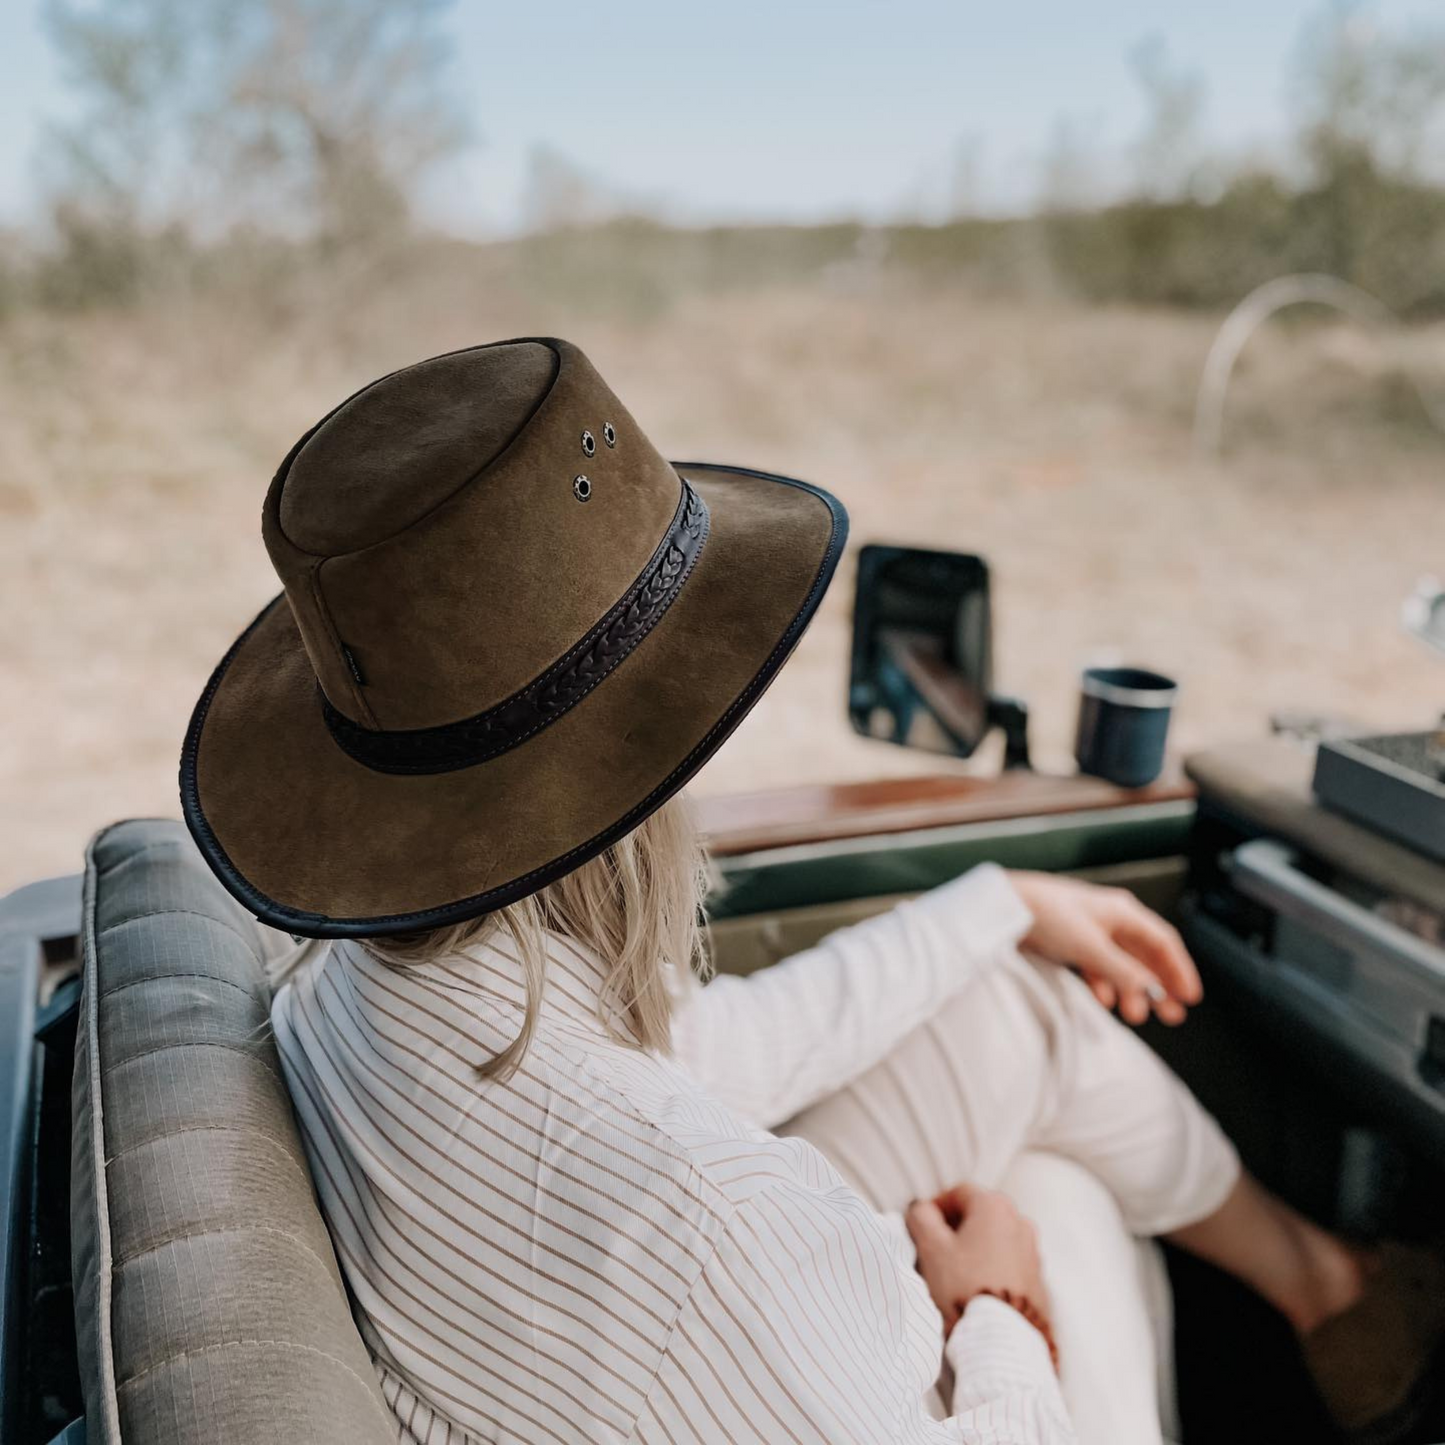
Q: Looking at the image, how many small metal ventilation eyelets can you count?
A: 3